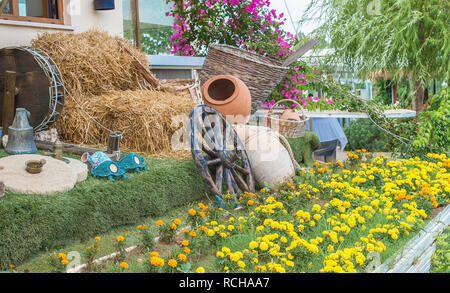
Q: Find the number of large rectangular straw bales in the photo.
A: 2